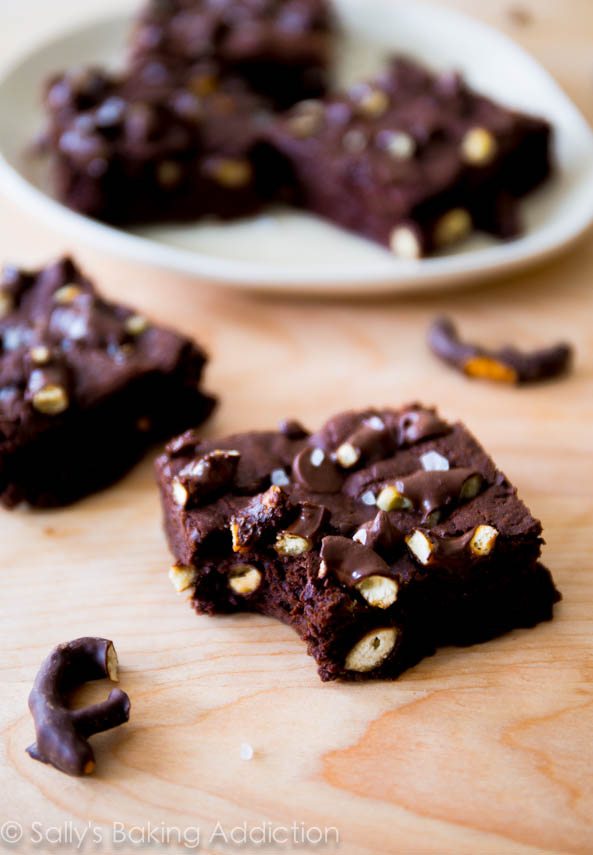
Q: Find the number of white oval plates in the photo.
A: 1